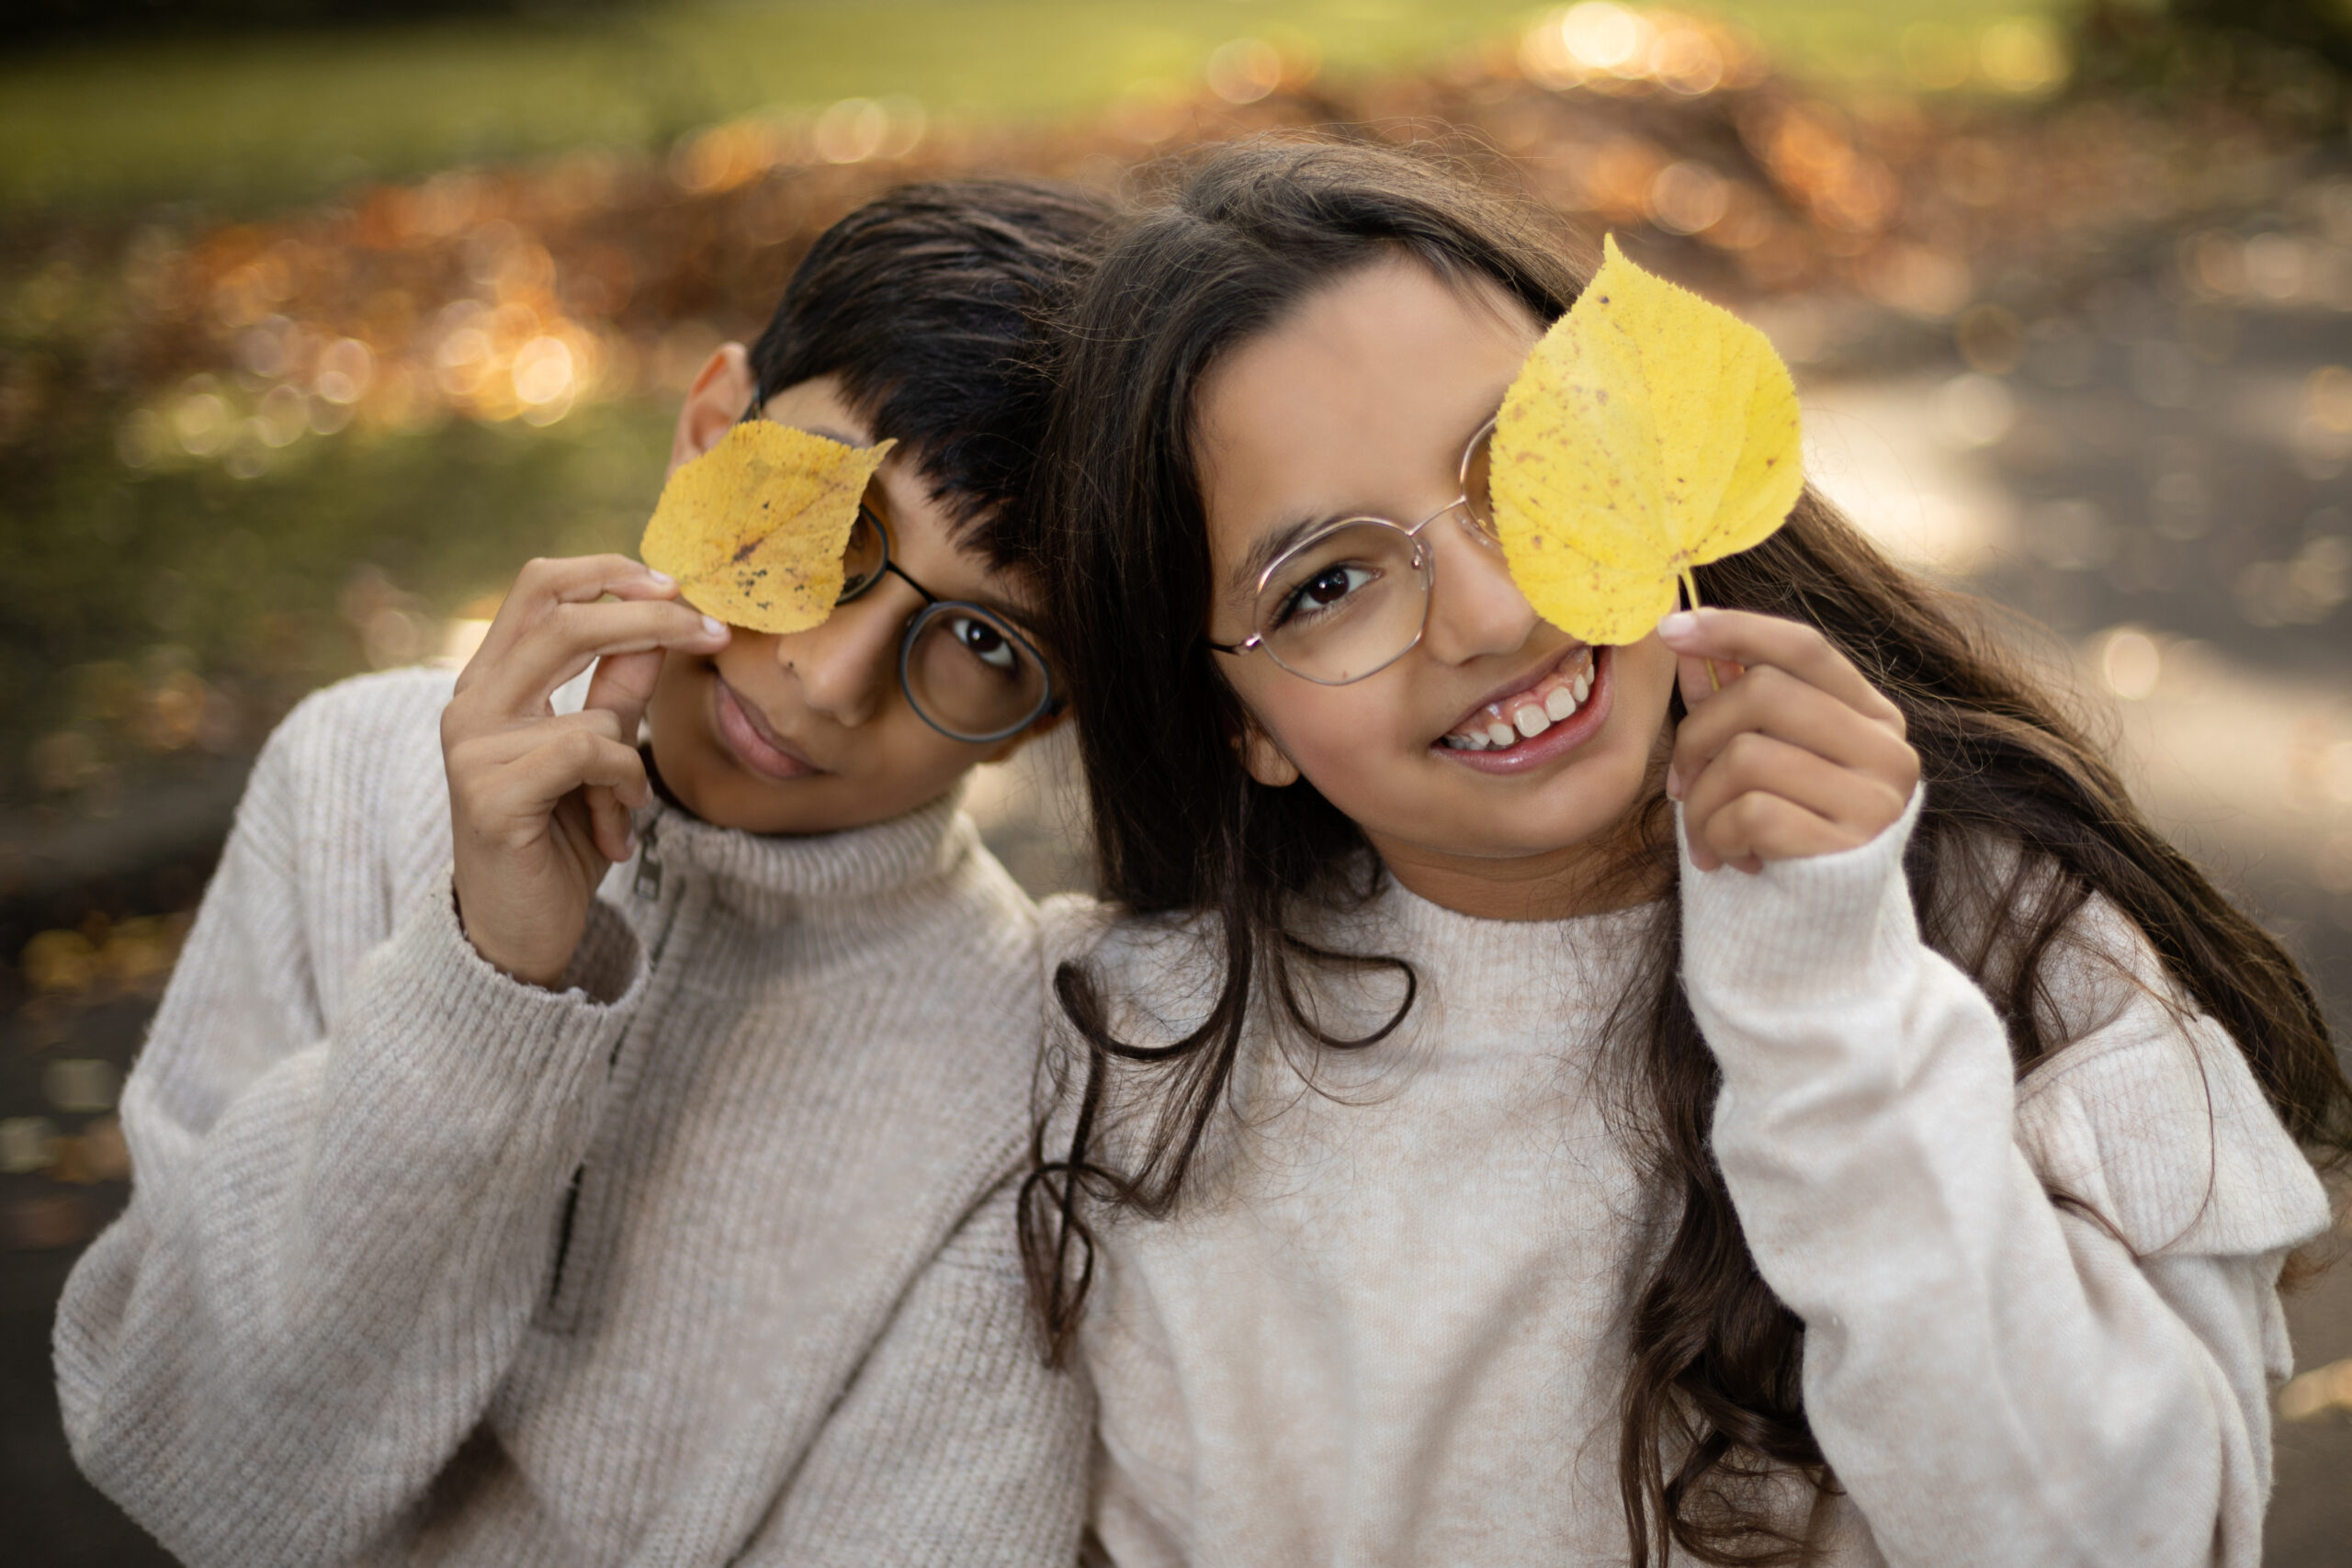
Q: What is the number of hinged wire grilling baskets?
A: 0